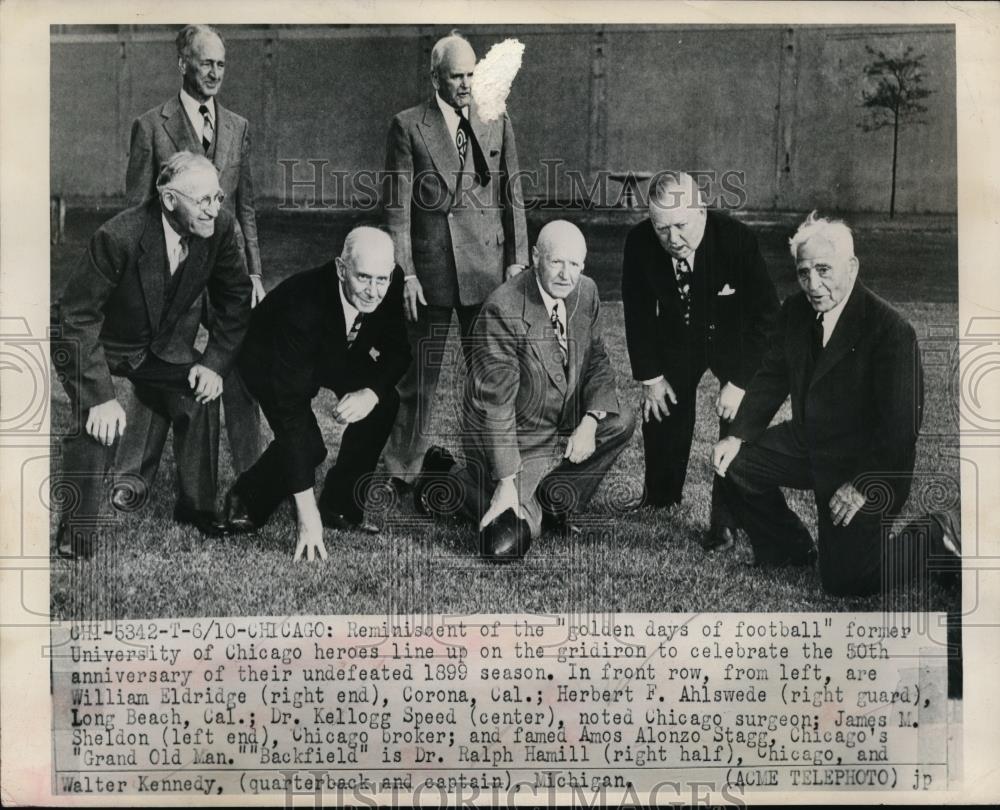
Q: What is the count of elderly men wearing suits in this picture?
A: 7